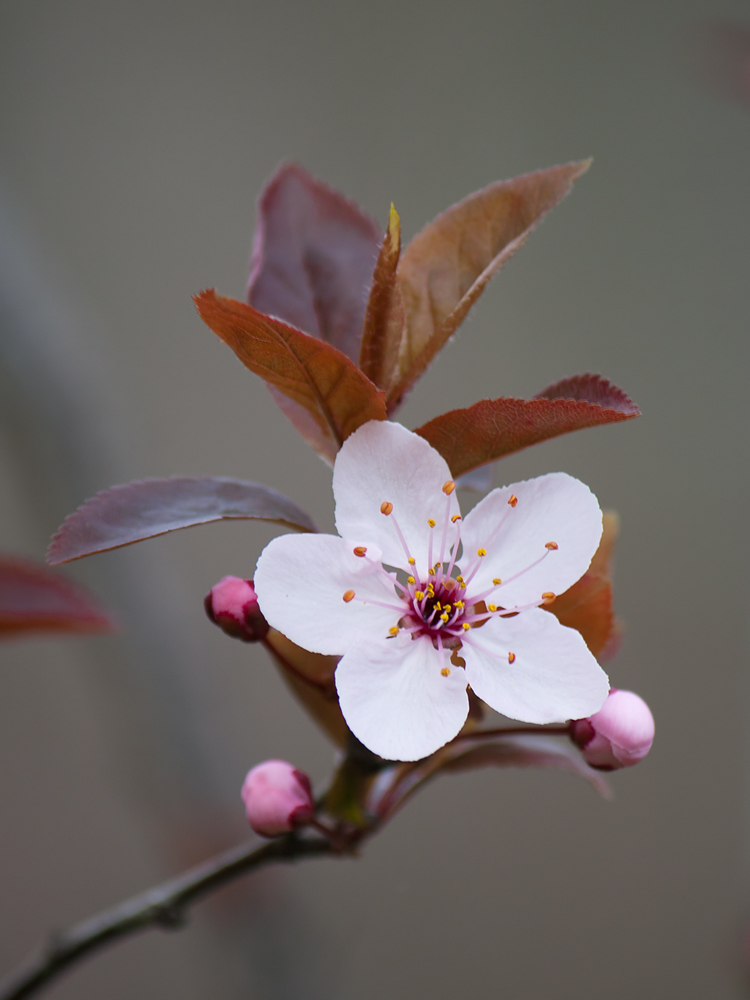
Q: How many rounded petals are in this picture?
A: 5